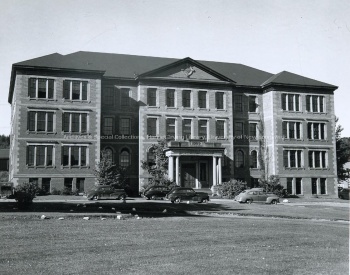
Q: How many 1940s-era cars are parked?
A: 4